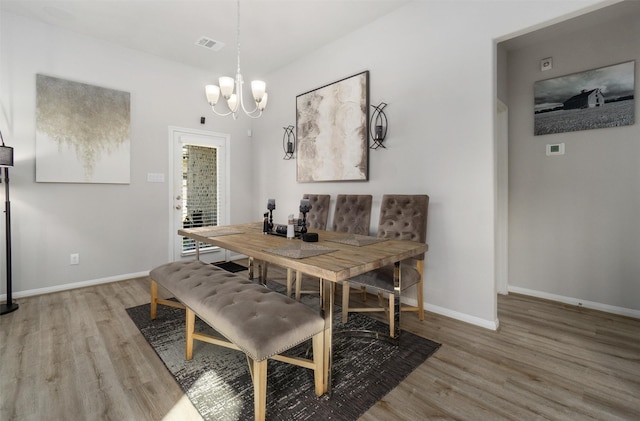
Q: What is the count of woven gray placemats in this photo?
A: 4